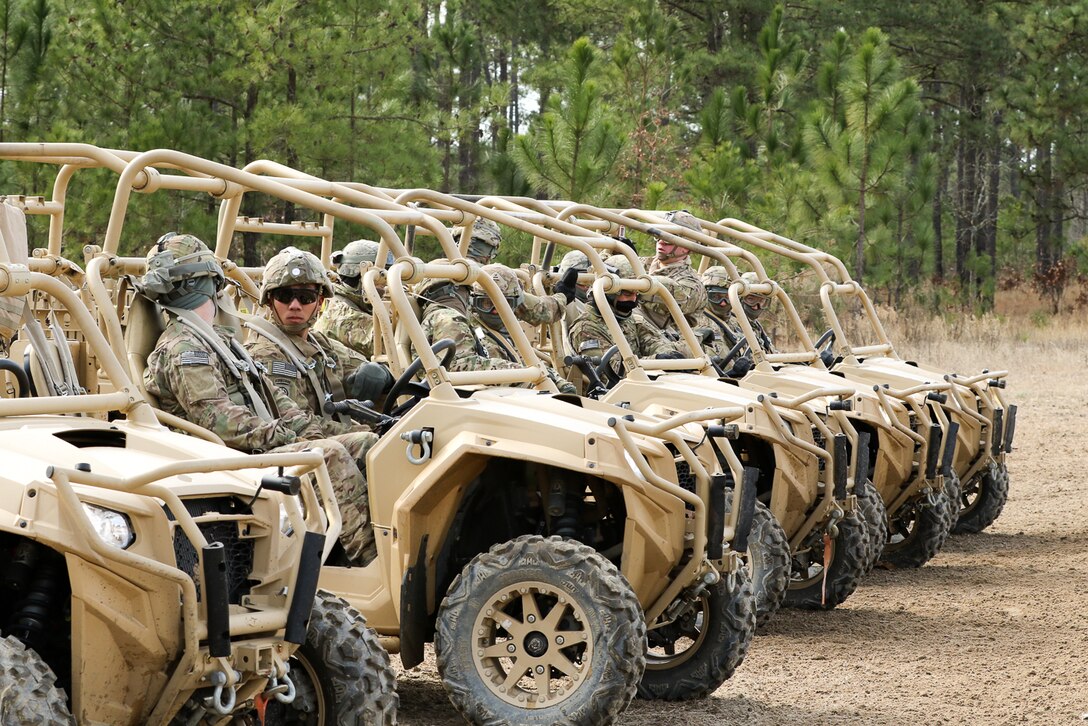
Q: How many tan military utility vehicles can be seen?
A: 5